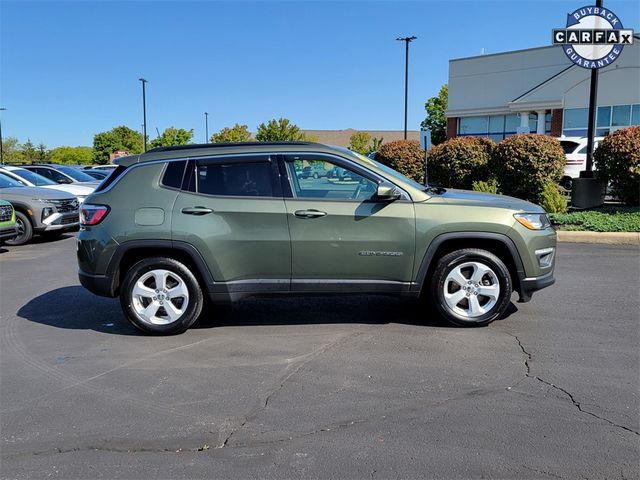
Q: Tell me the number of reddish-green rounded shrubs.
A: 4